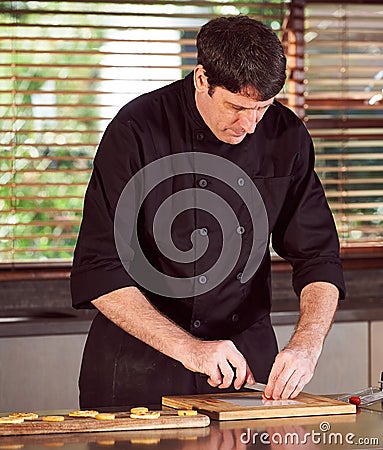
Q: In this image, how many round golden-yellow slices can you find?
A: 8